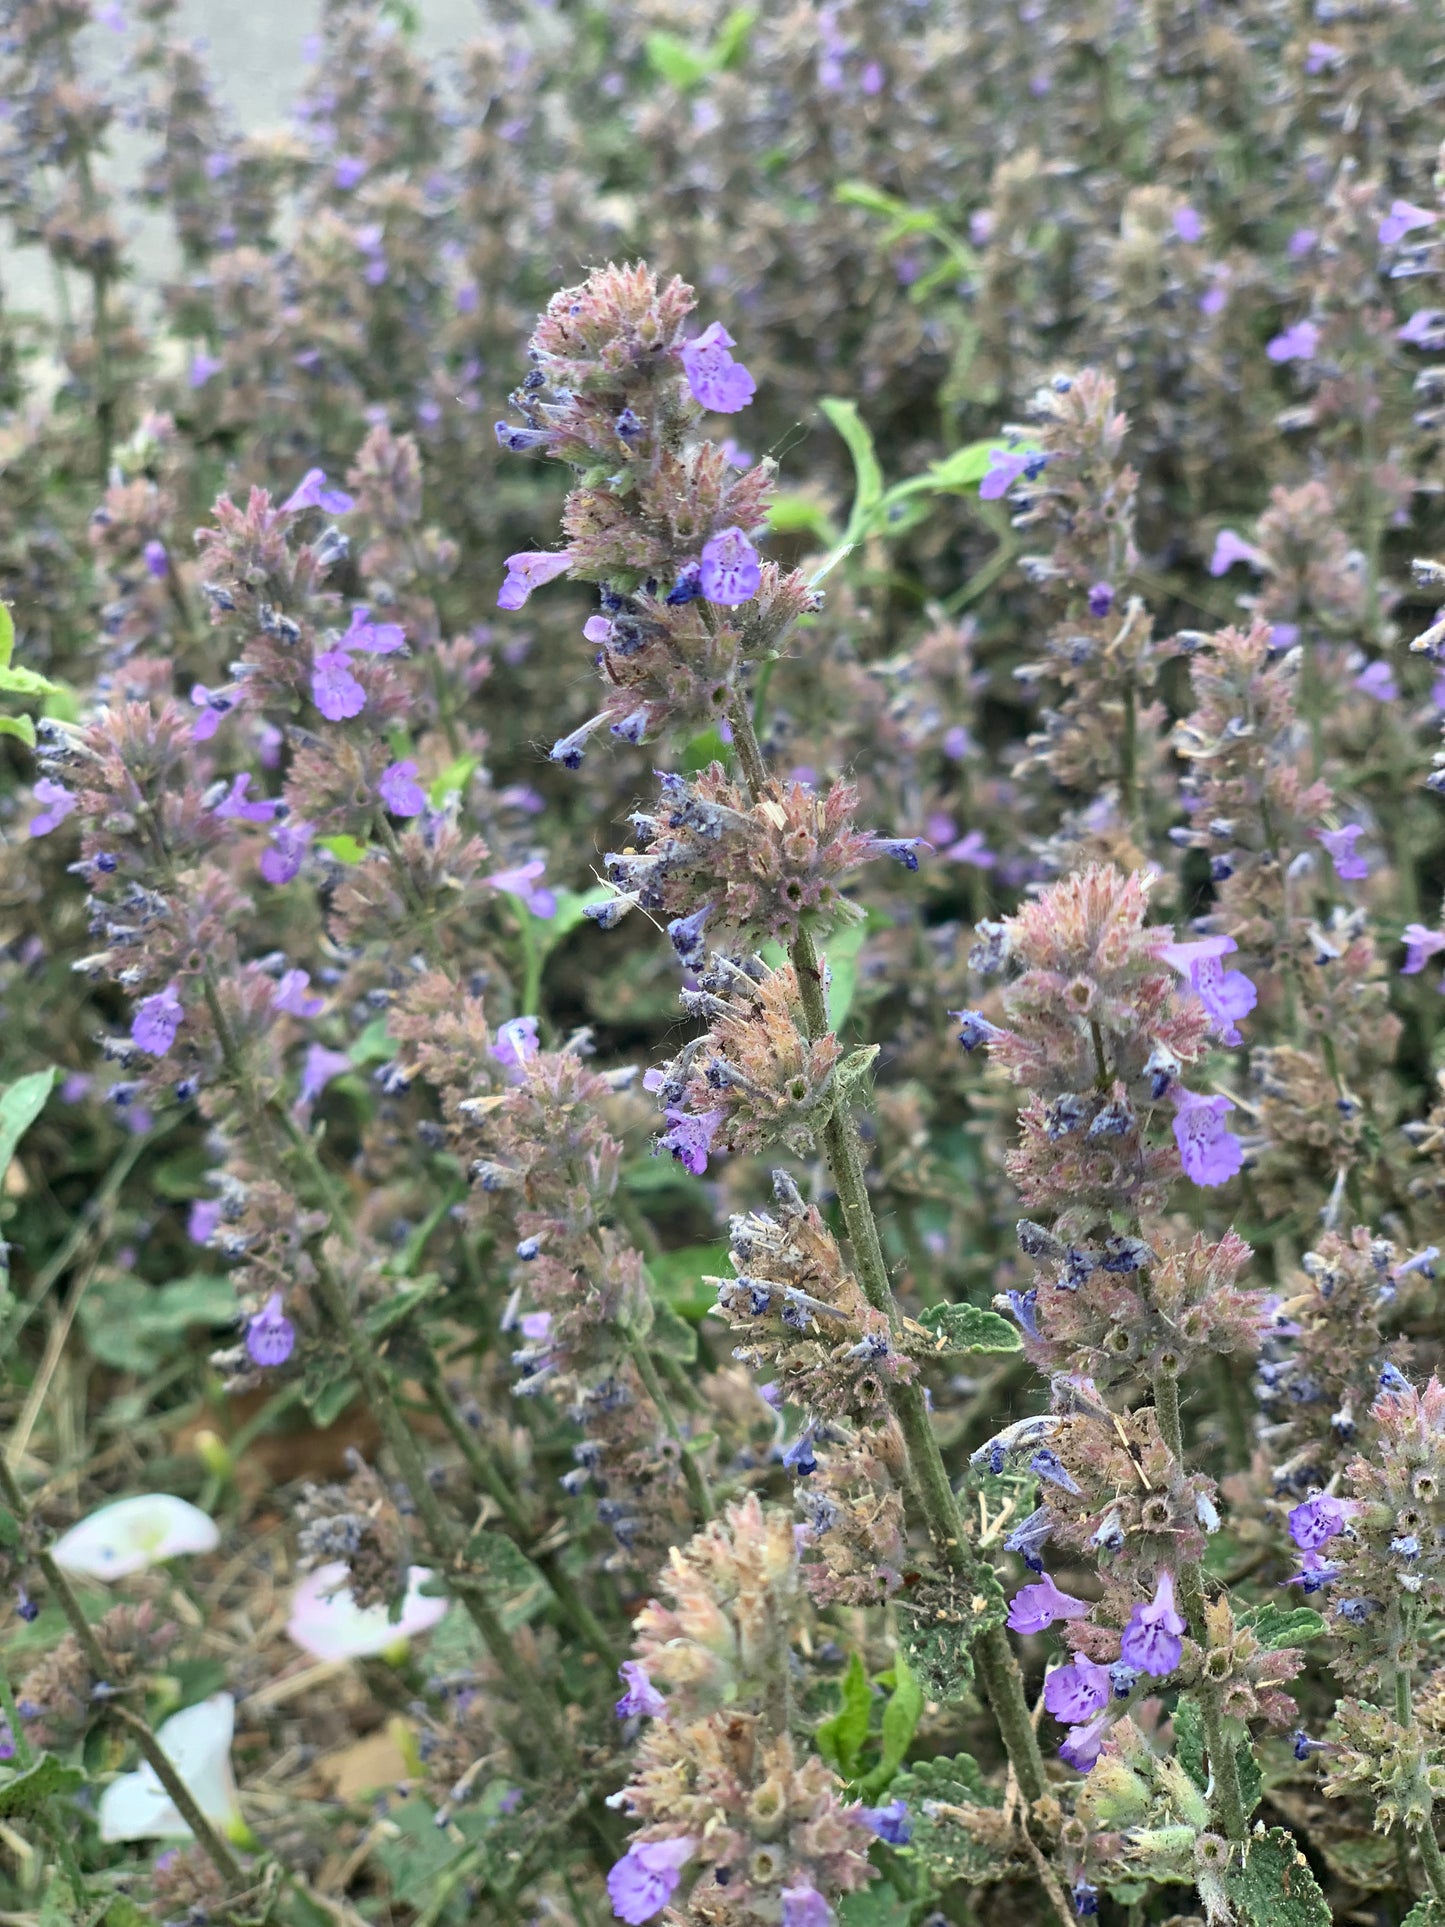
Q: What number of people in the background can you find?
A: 0